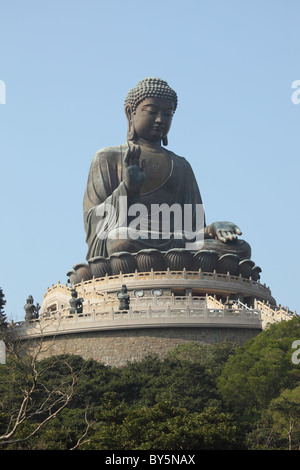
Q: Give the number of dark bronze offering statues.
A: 3